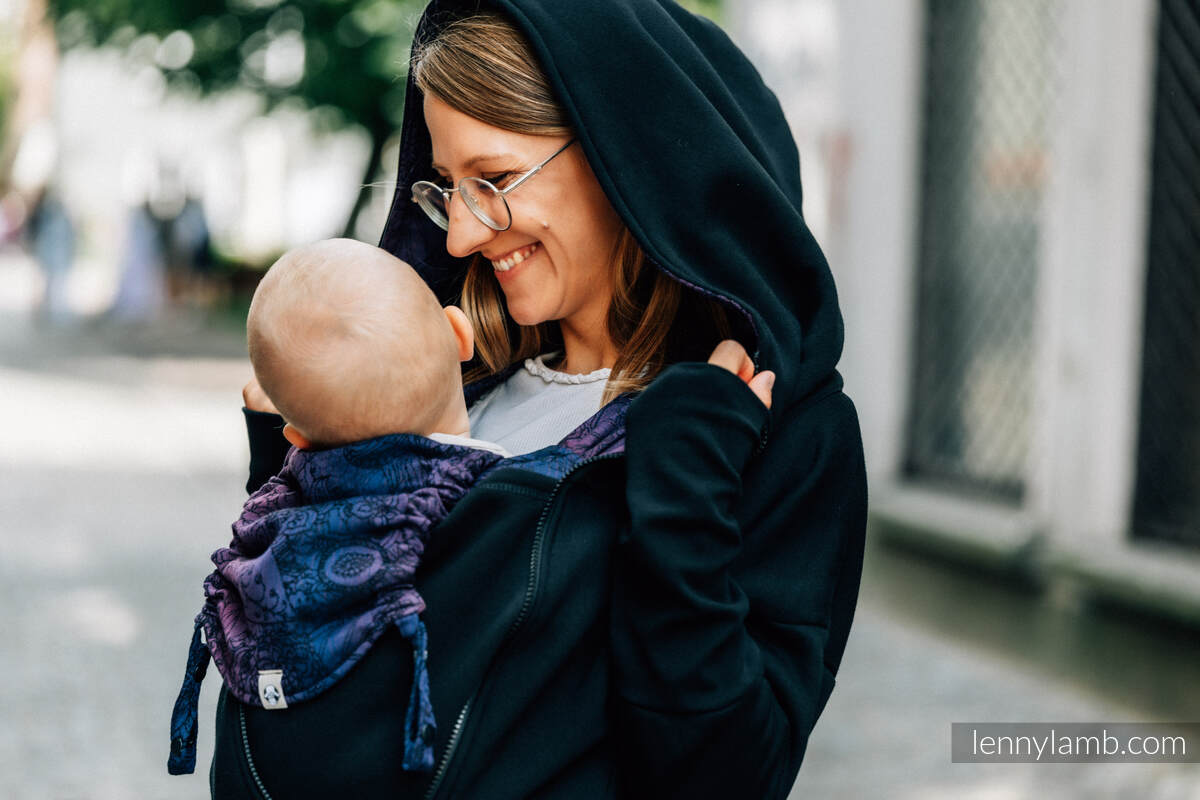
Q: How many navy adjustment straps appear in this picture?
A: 2